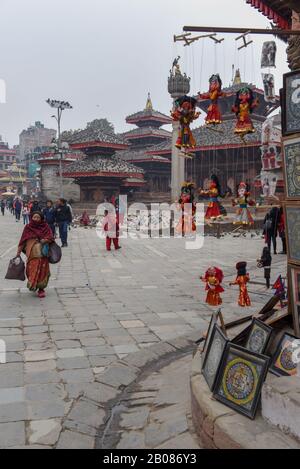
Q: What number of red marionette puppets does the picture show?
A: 8